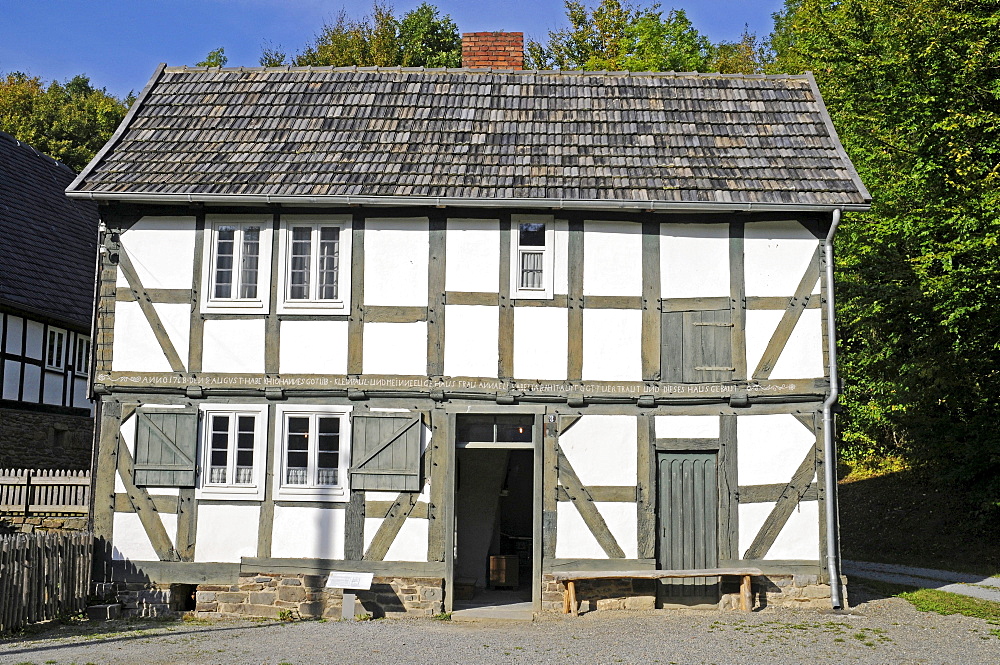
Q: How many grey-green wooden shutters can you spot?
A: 2